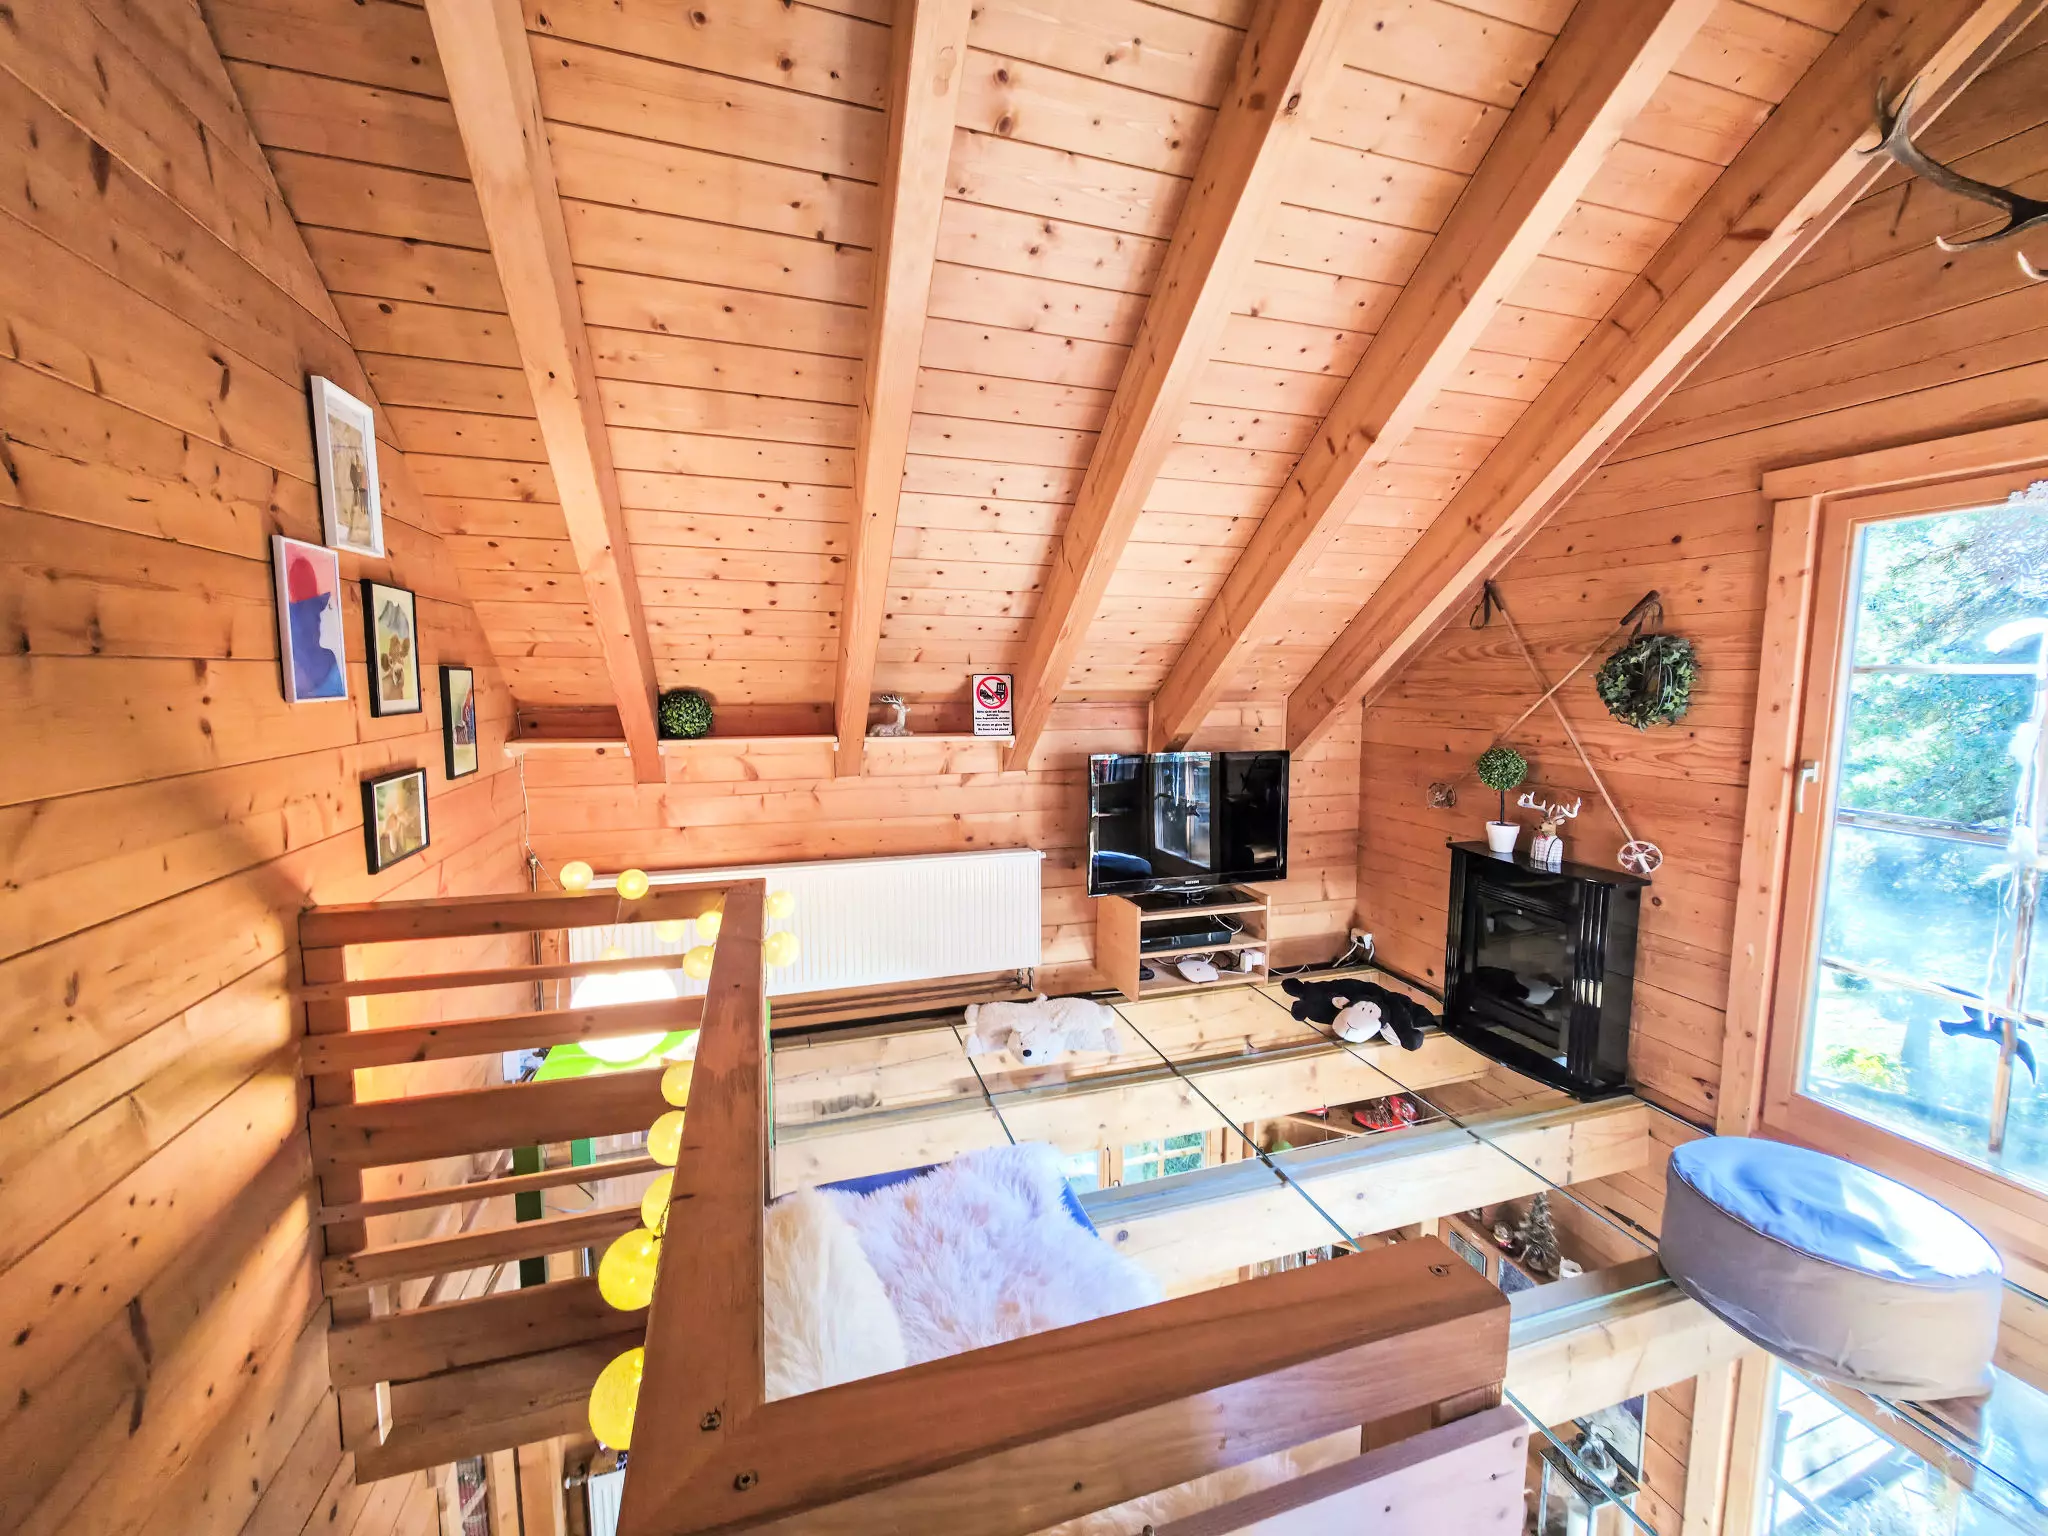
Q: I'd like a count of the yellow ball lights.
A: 13